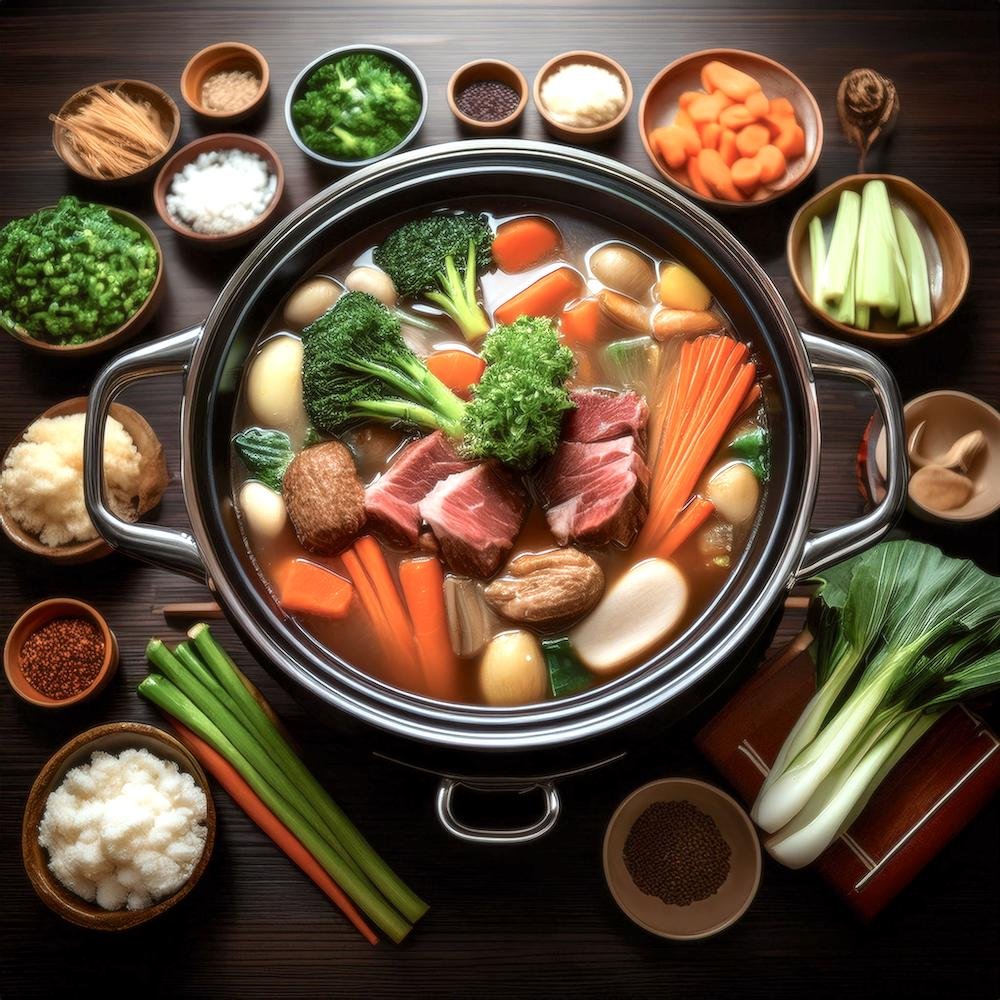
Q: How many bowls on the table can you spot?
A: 14